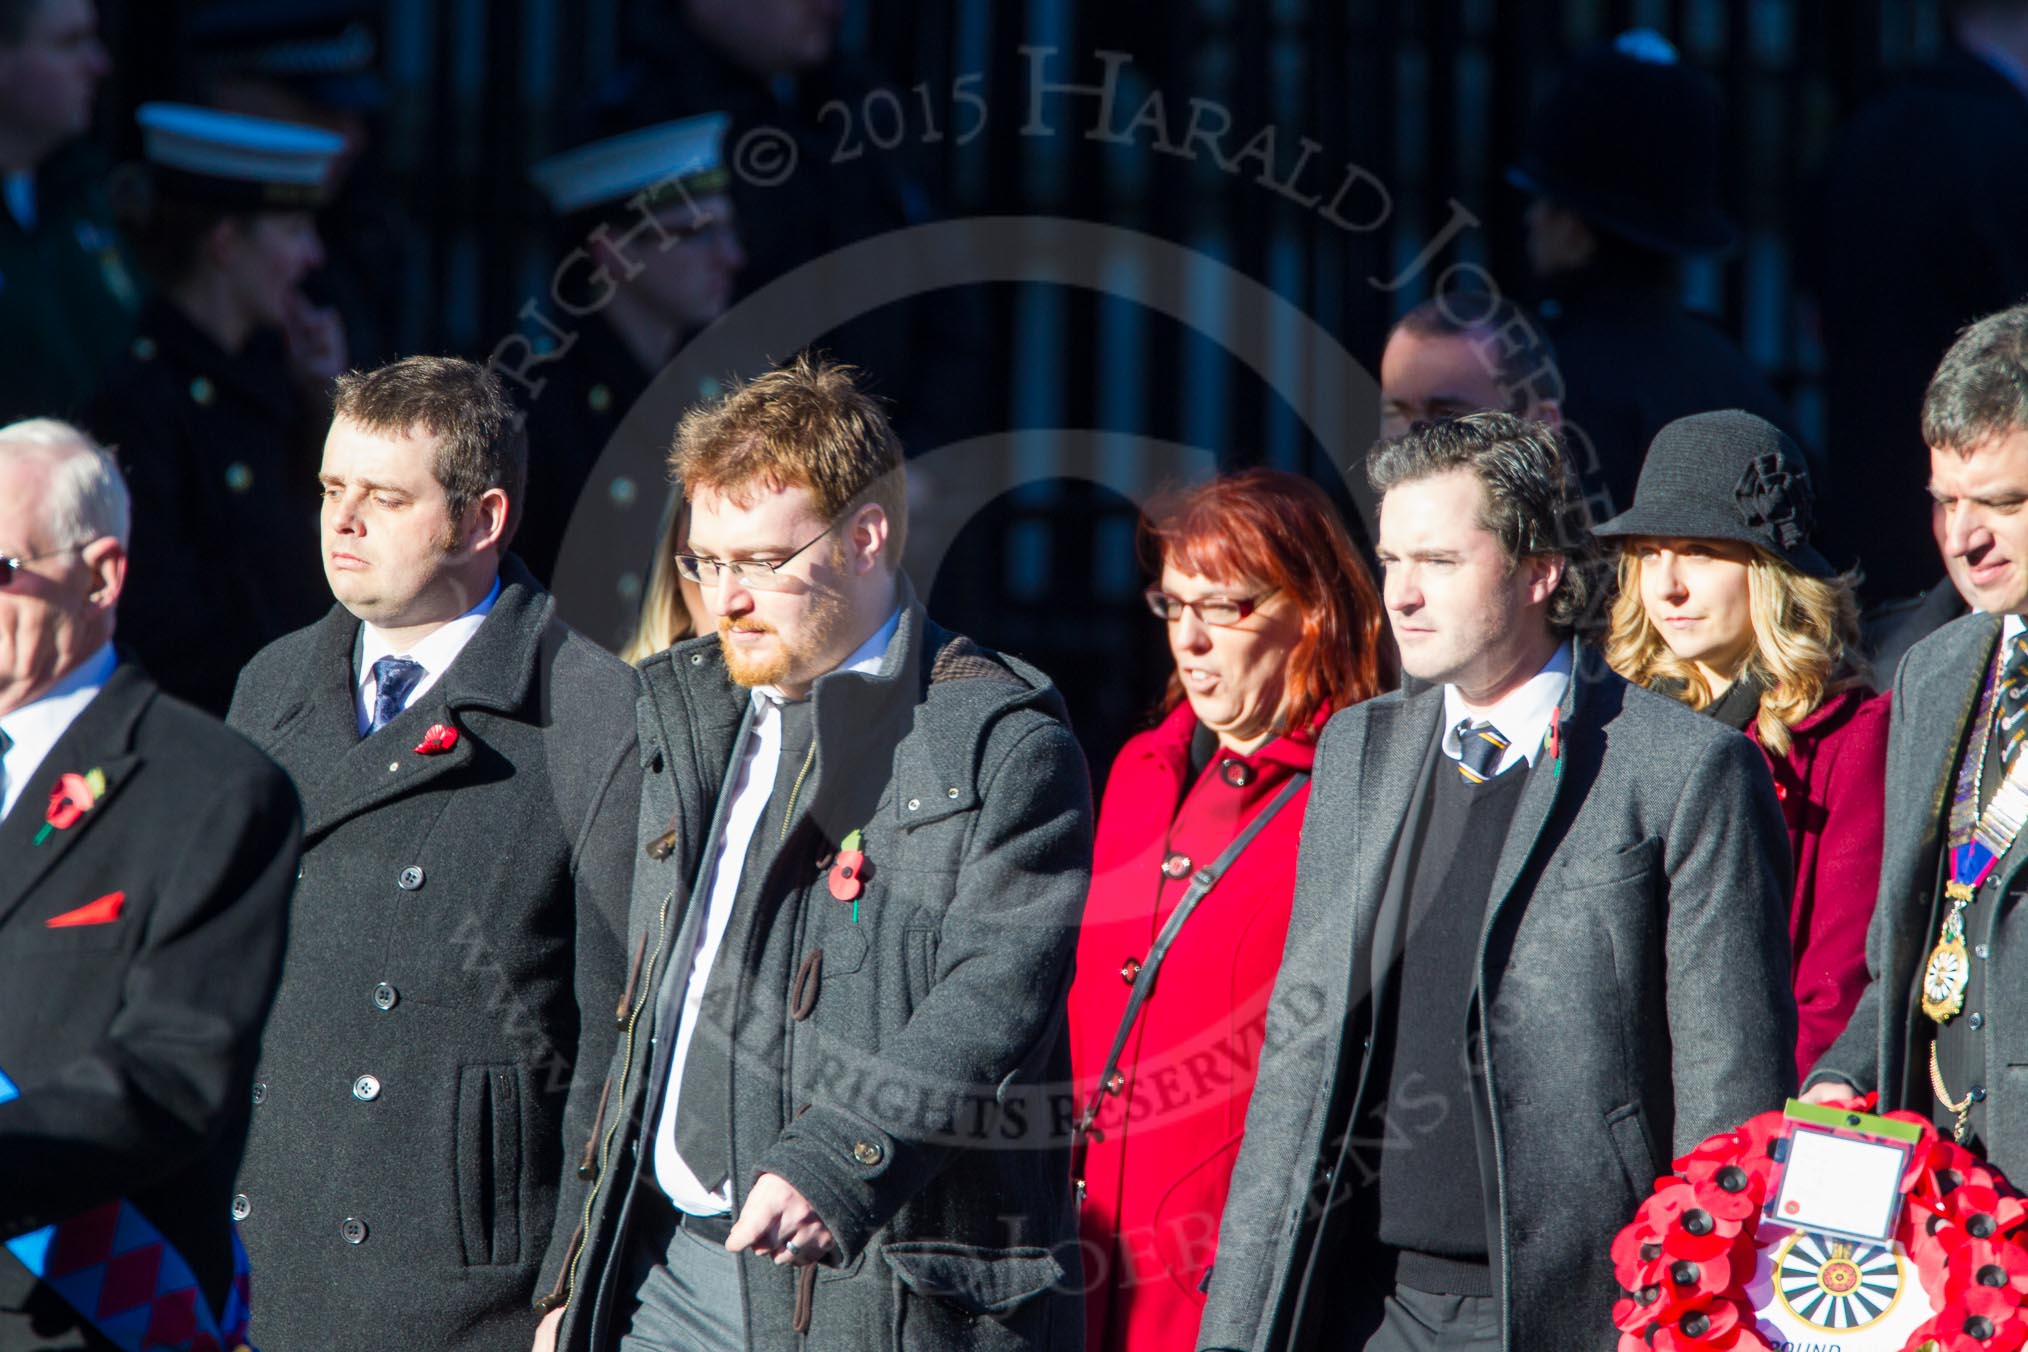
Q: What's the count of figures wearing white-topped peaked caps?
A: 2